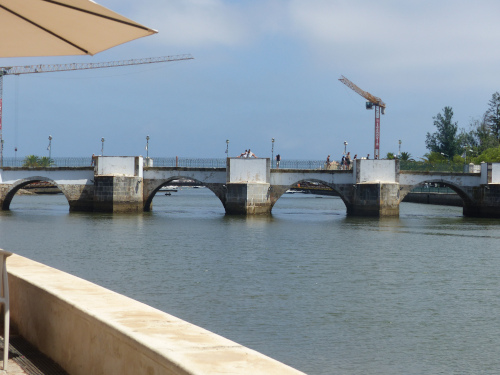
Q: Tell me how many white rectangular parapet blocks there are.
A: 4